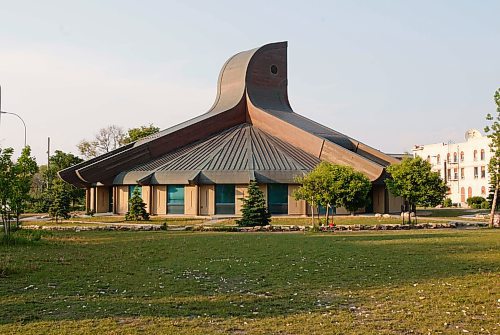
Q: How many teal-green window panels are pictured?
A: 5